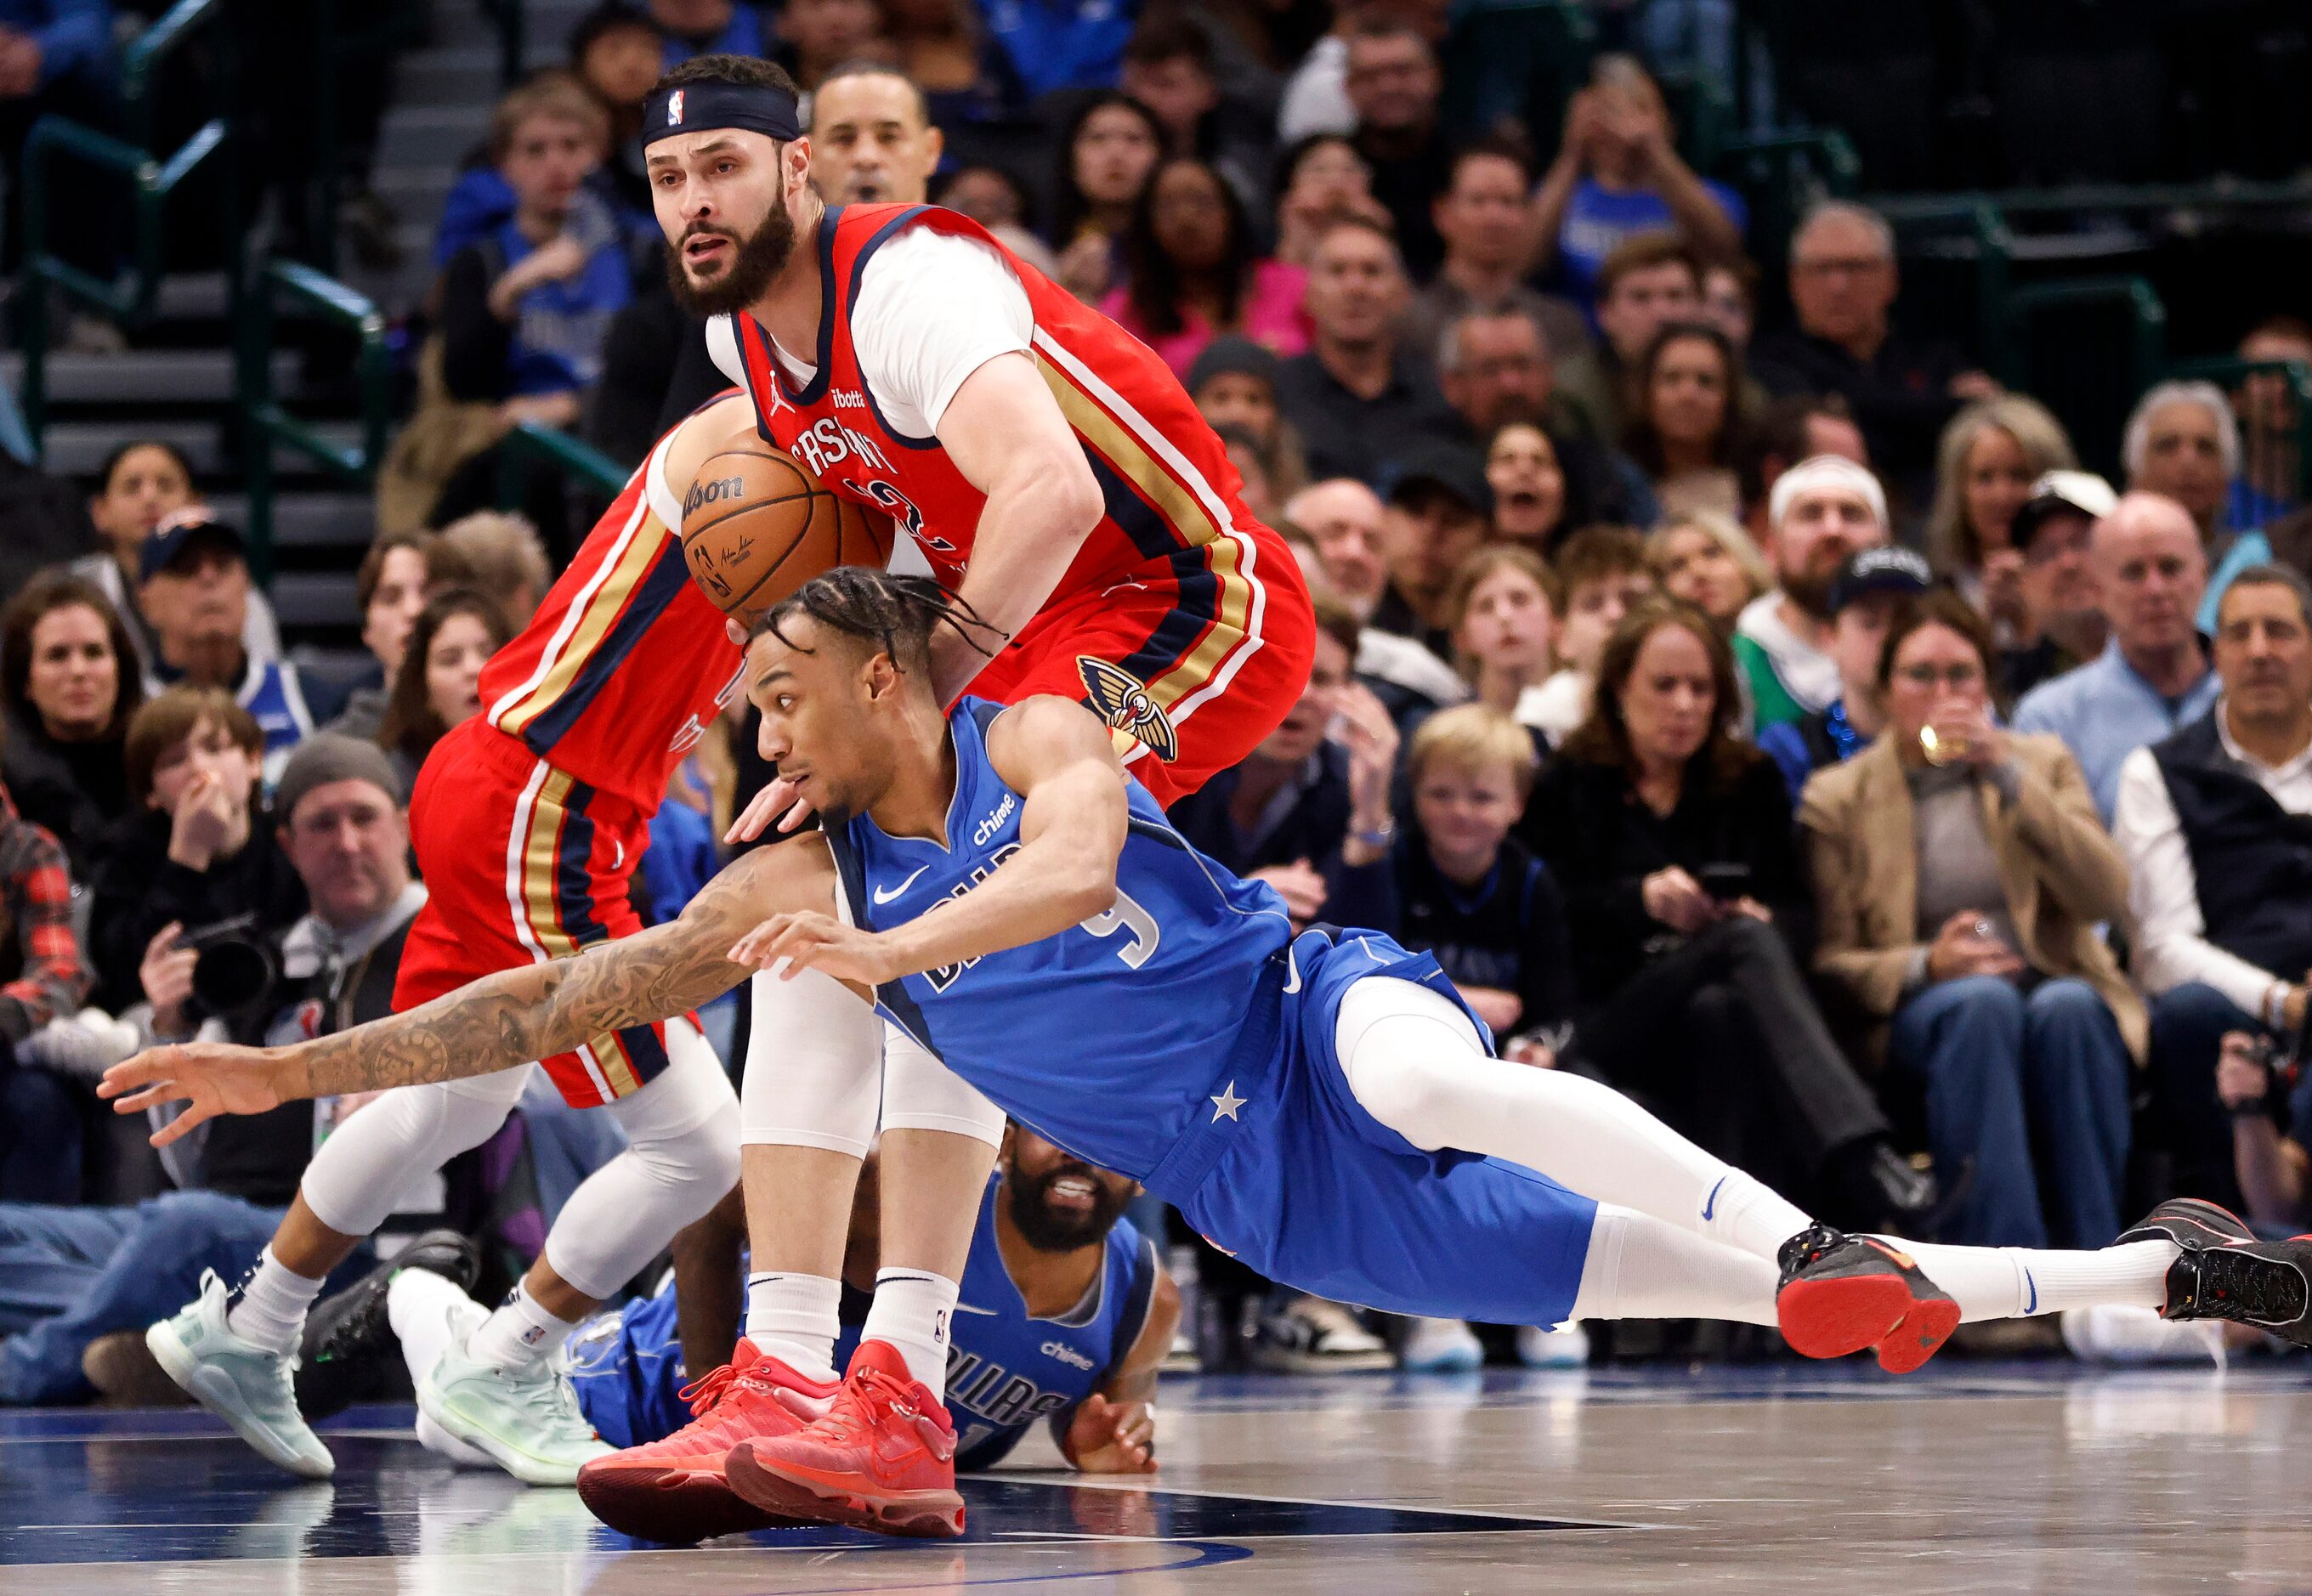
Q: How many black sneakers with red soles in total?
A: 2